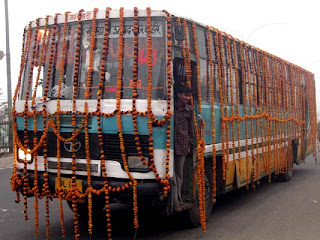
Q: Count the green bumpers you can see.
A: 0